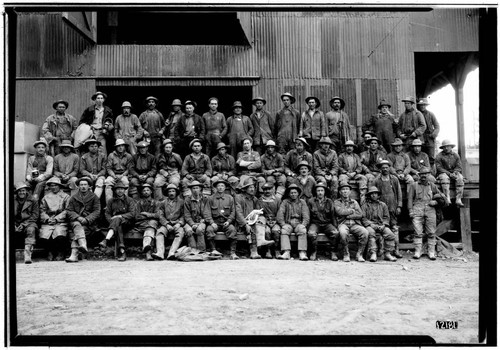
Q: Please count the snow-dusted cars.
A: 0